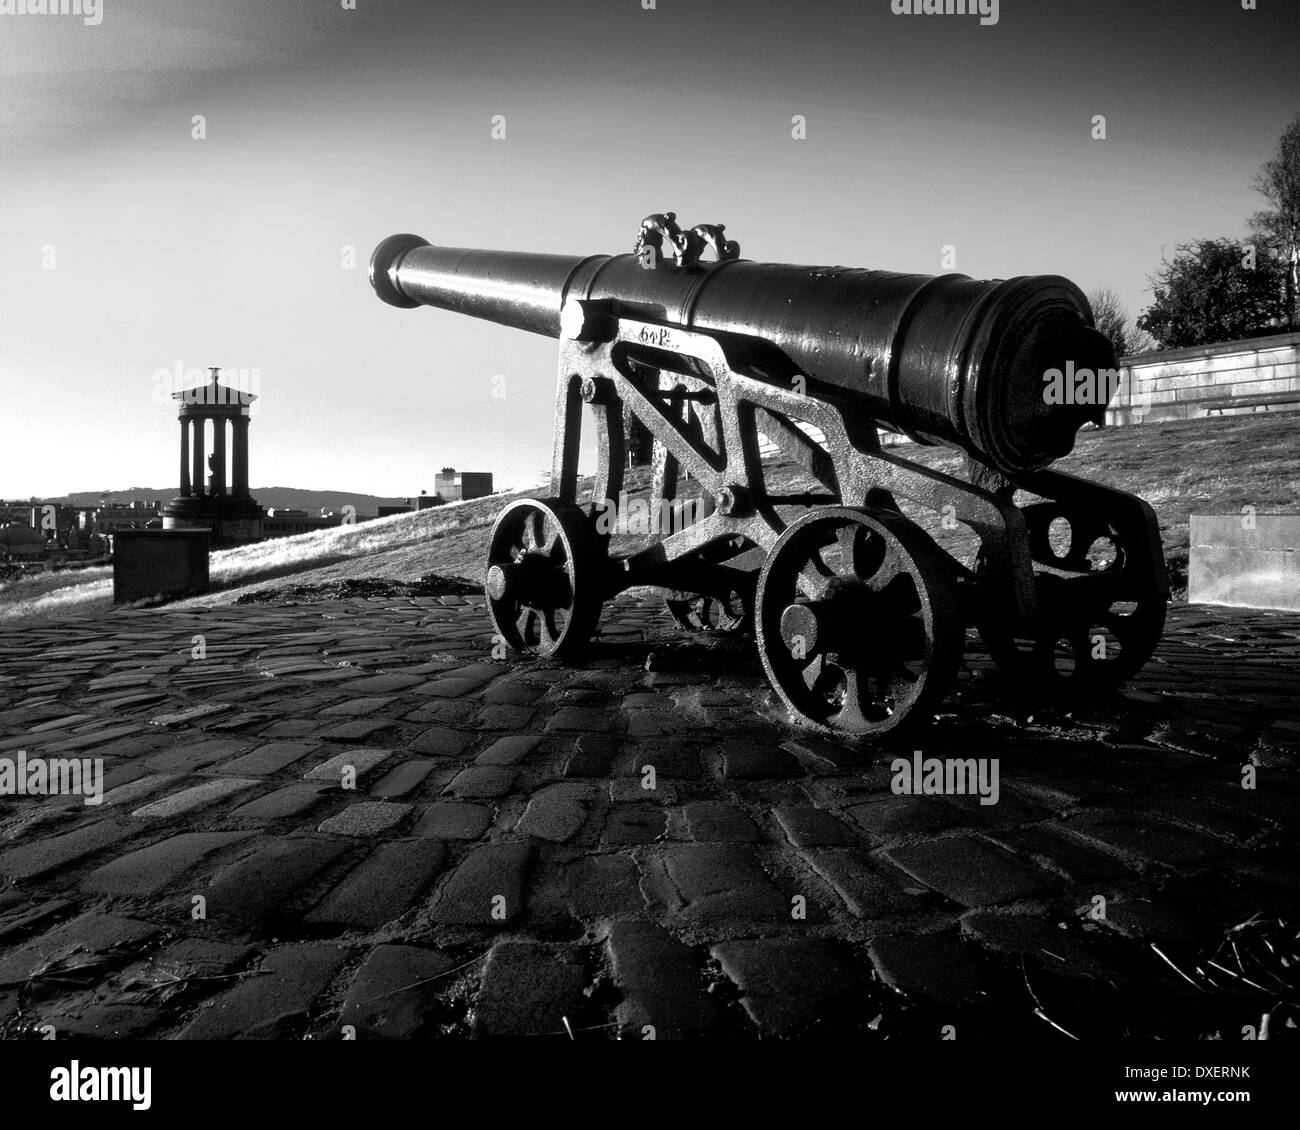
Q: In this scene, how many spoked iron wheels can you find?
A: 4